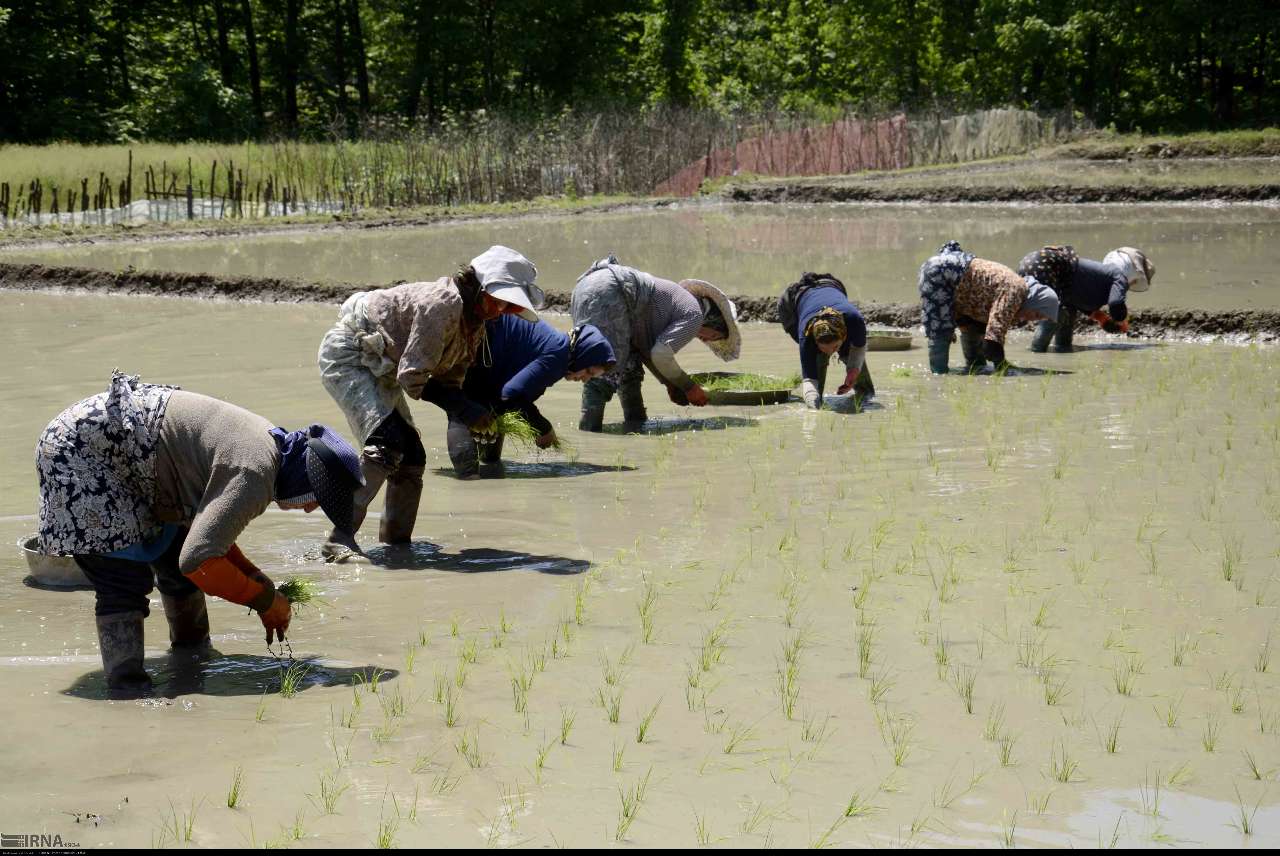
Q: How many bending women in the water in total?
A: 7